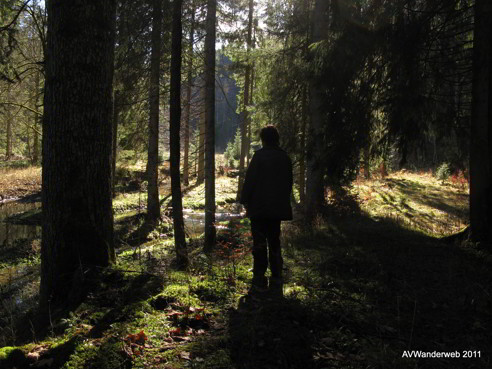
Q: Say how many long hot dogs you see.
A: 0